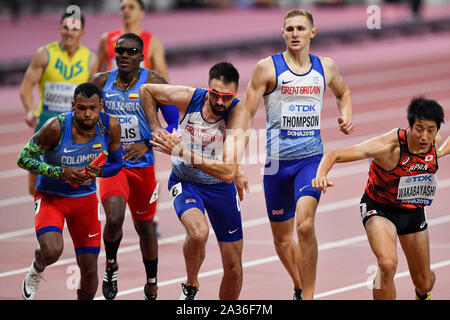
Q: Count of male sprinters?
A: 7